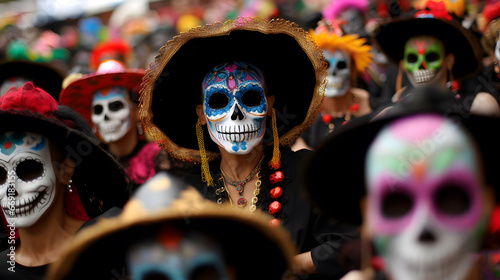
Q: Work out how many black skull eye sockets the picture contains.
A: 14